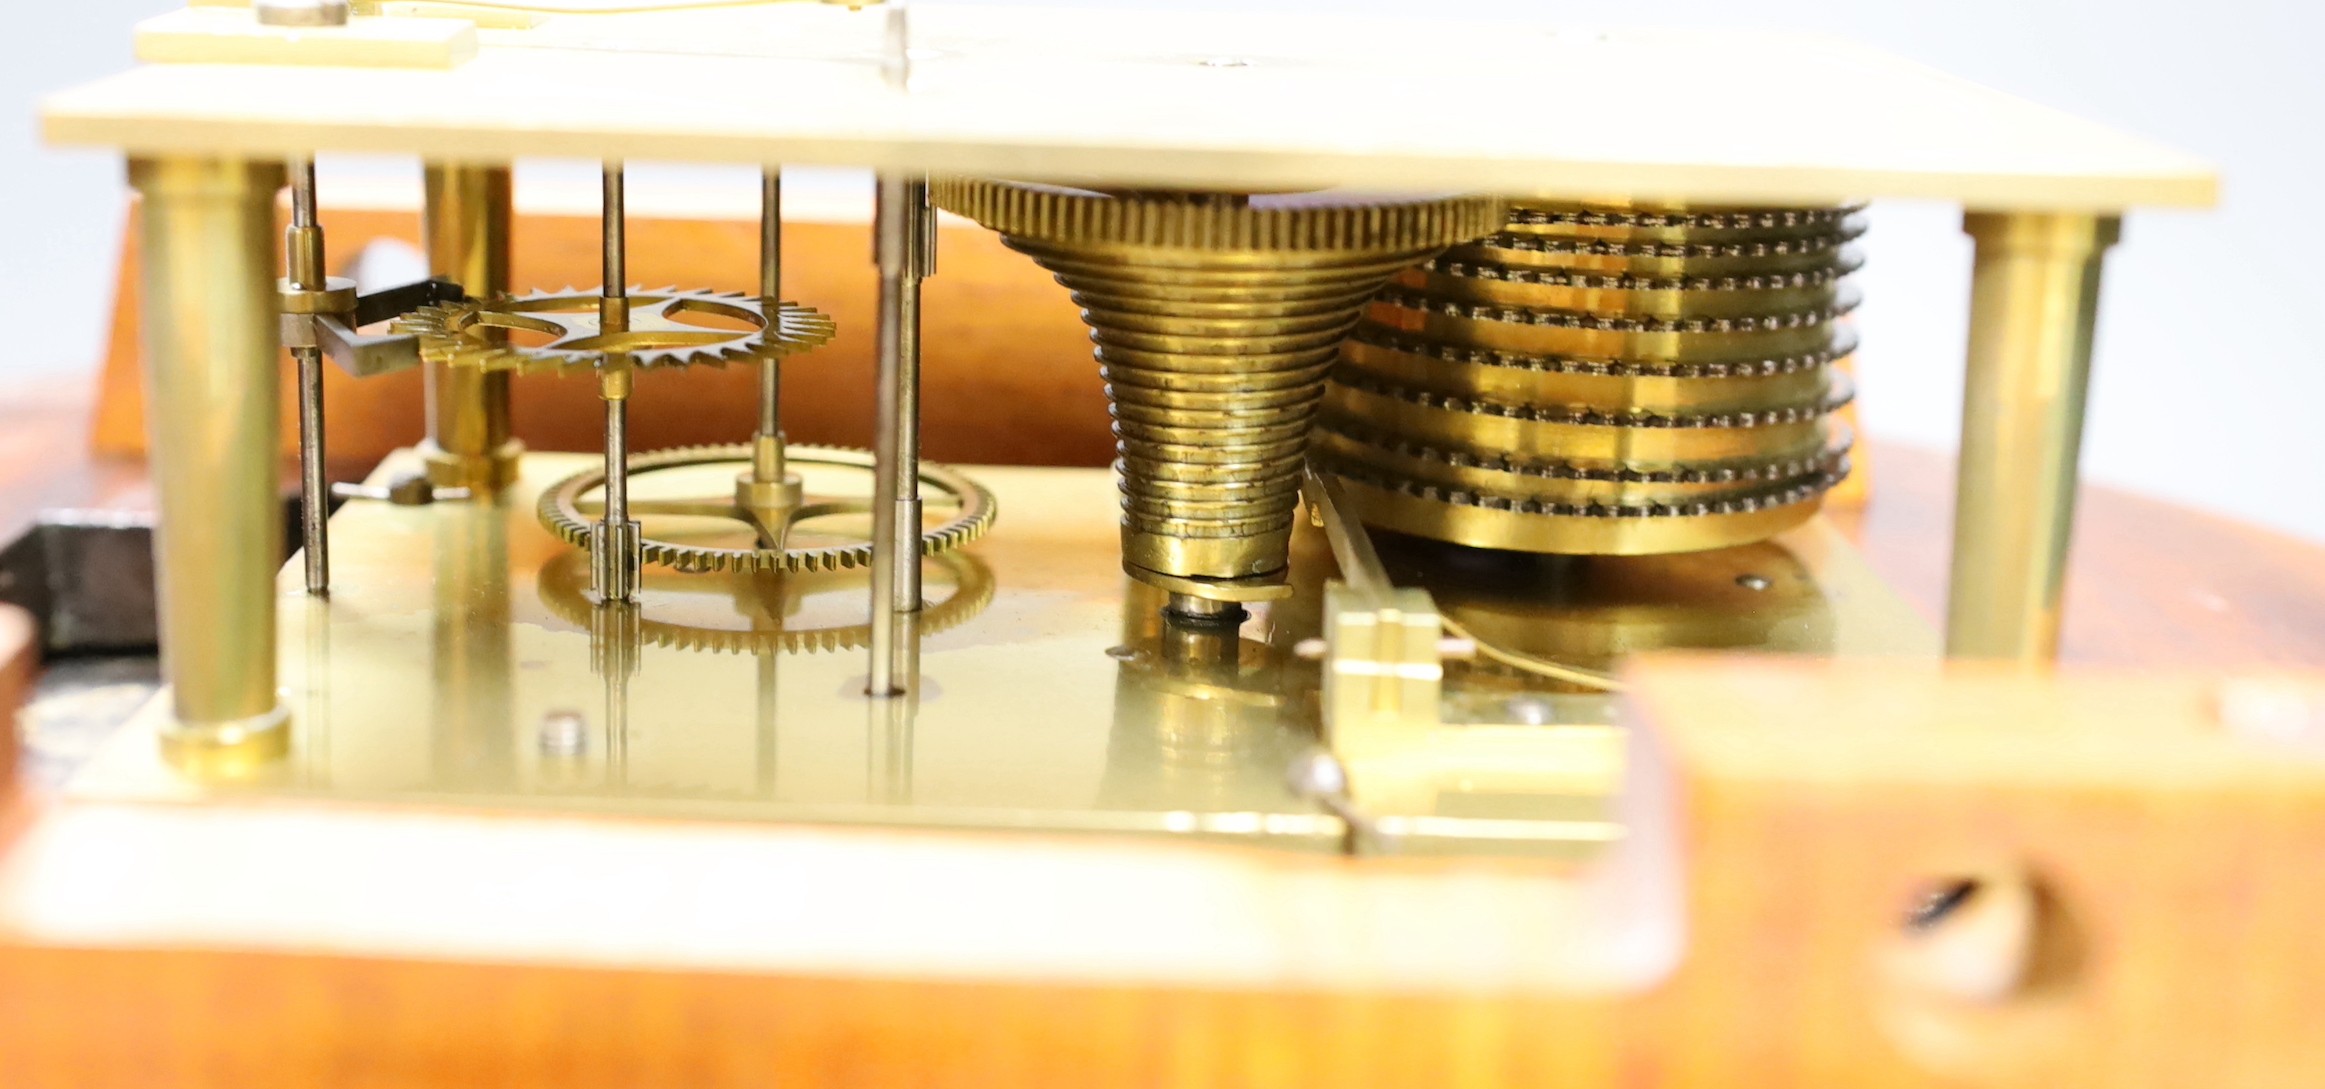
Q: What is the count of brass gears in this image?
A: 3